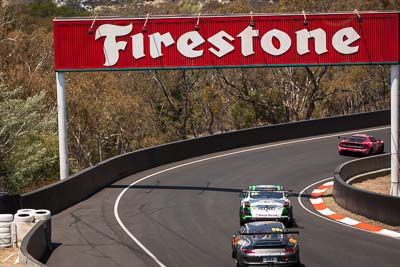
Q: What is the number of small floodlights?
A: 6